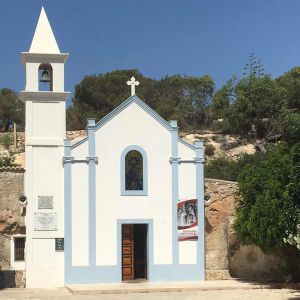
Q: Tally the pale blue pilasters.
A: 4